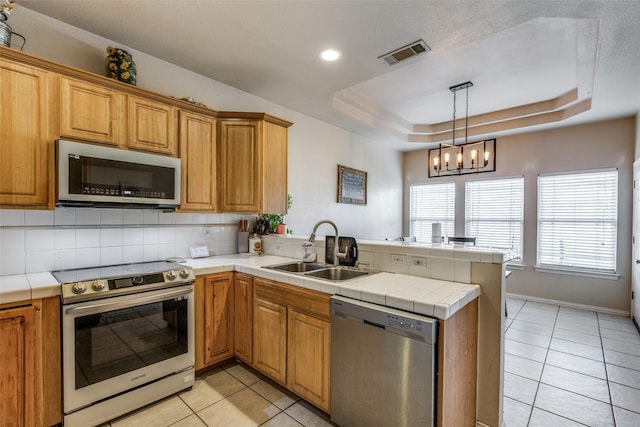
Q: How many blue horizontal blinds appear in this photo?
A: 0